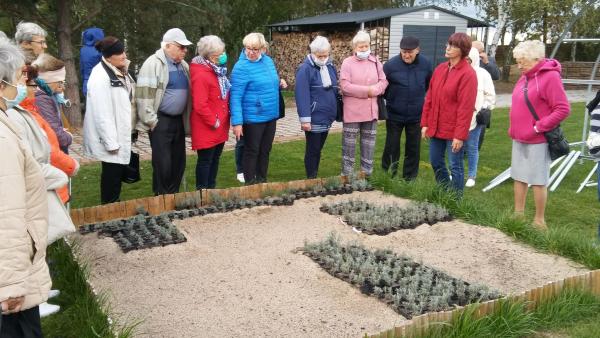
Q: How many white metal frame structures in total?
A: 1